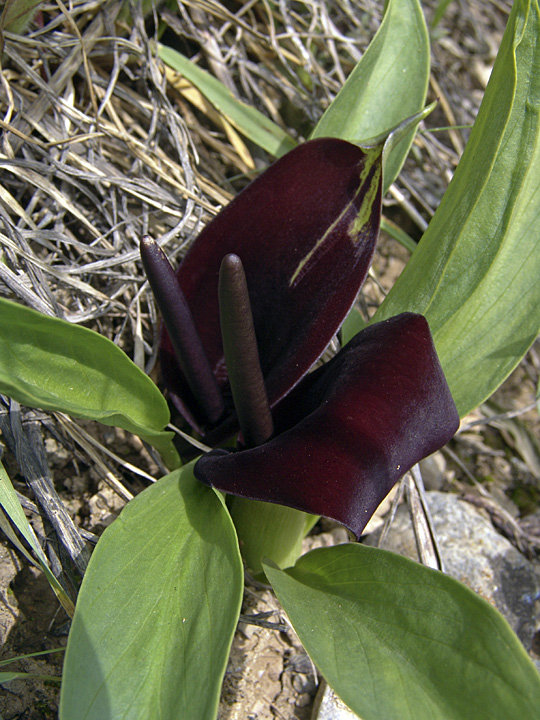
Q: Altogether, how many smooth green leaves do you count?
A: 5